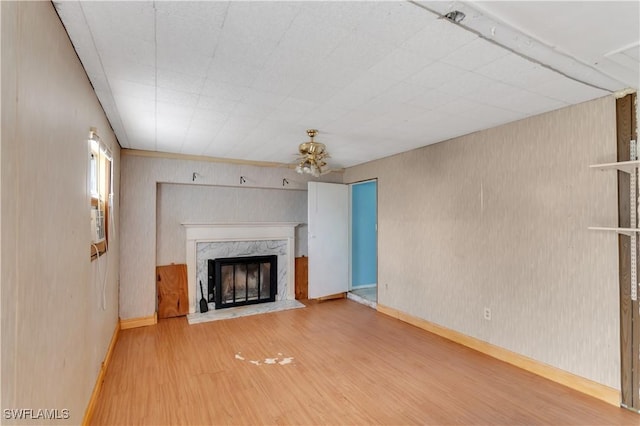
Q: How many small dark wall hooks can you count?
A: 3